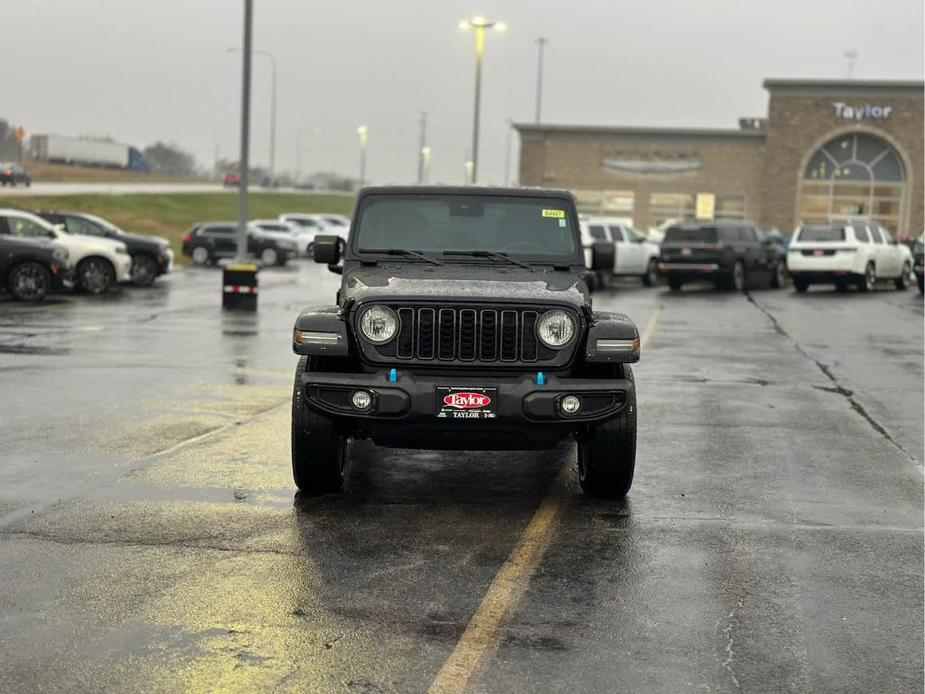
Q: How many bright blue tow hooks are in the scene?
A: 2